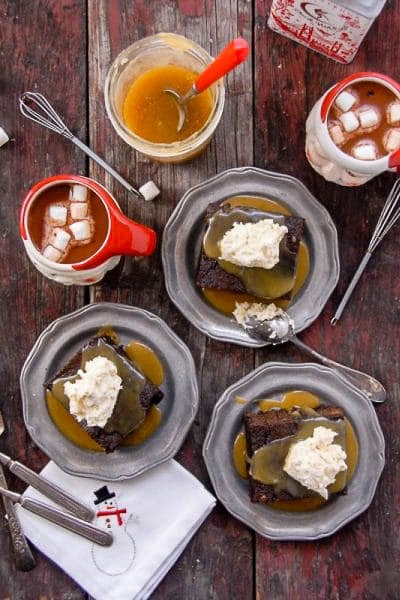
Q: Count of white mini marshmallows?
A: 15